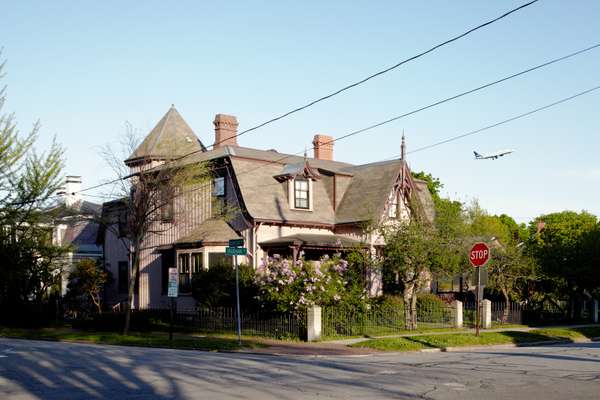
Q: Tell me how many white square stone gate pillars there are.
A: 3